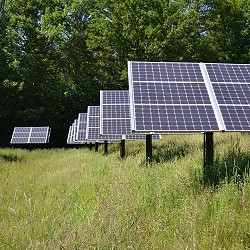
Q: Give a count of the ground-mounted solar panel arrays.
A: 8